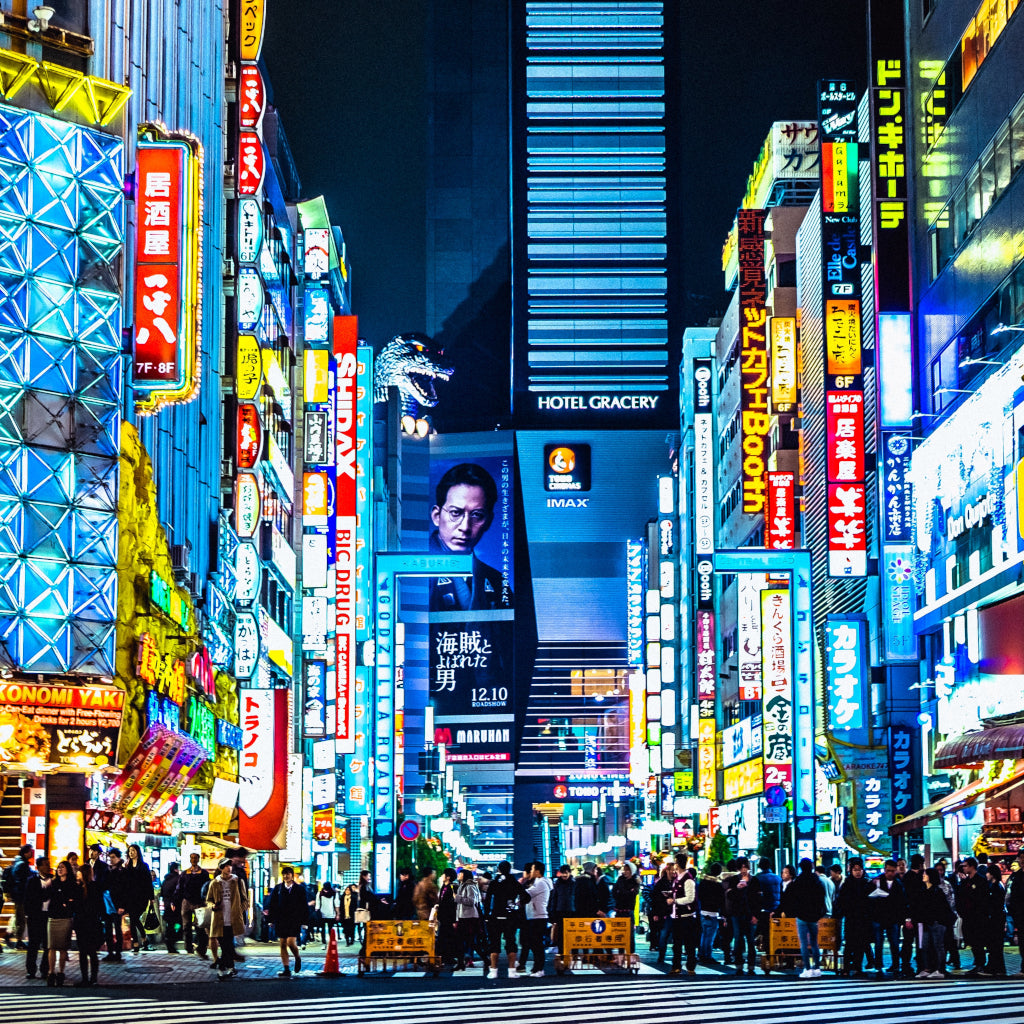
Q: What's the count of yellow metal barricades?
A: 3